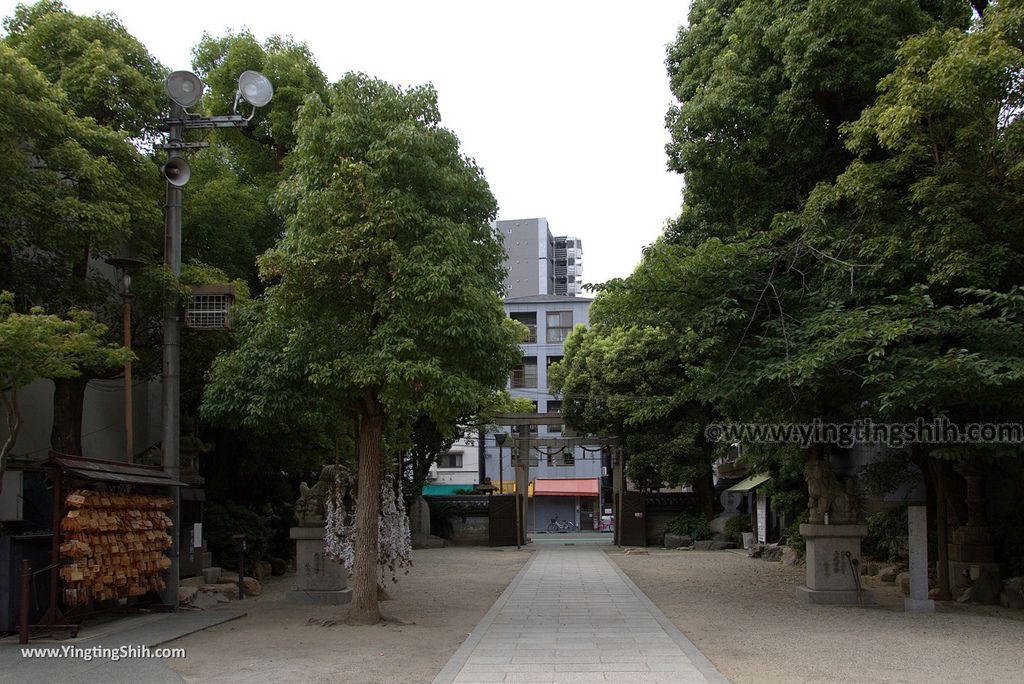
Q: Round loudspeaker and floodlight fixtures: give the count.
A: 3